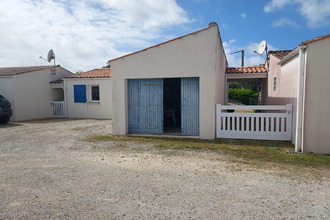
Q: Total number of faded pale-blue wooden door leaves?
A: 2